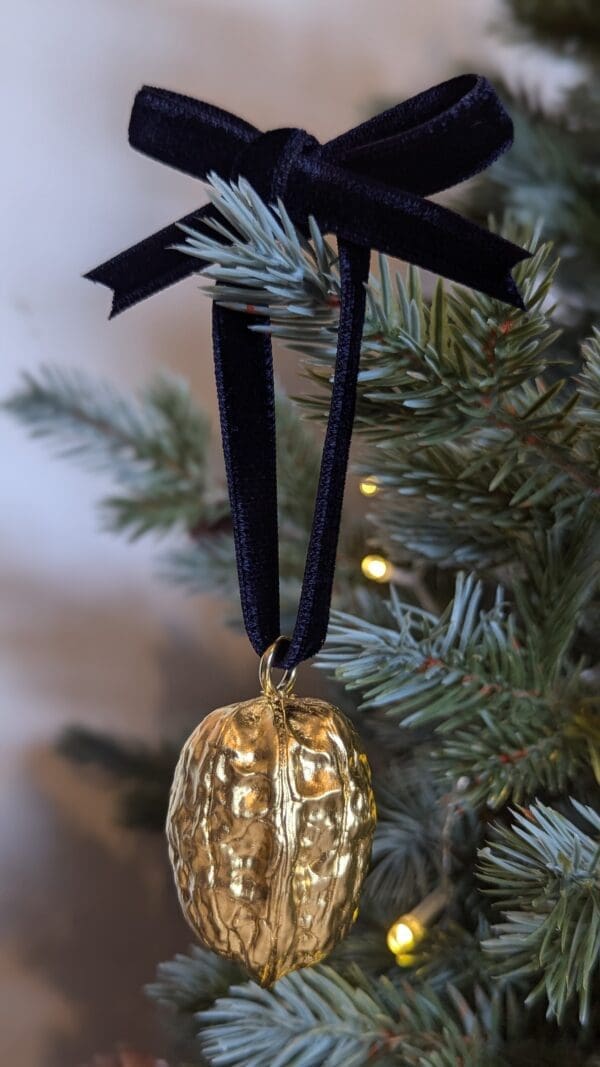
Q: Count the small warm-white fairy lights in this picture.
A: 3